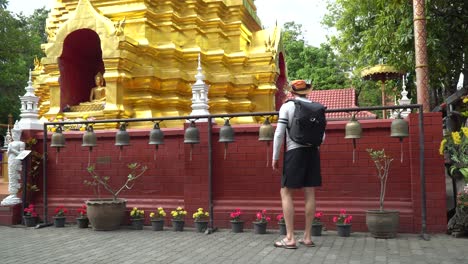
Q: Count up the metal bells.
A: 9